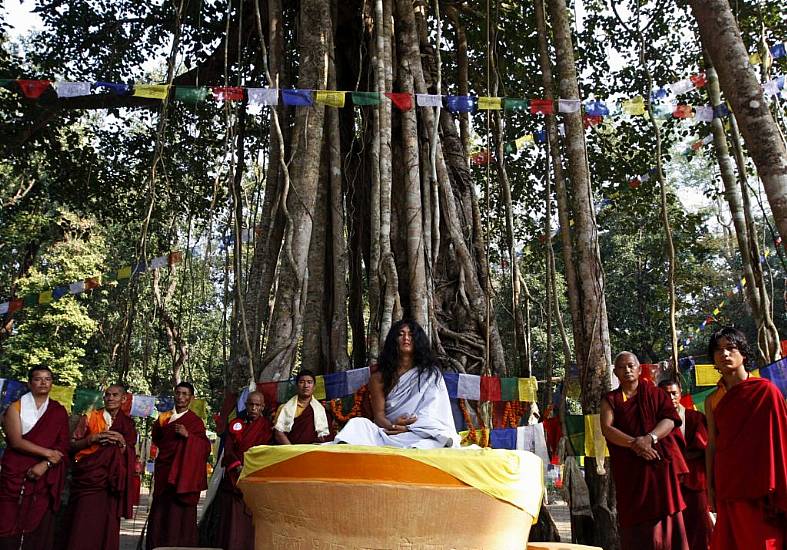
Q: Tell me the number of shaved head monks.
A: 3